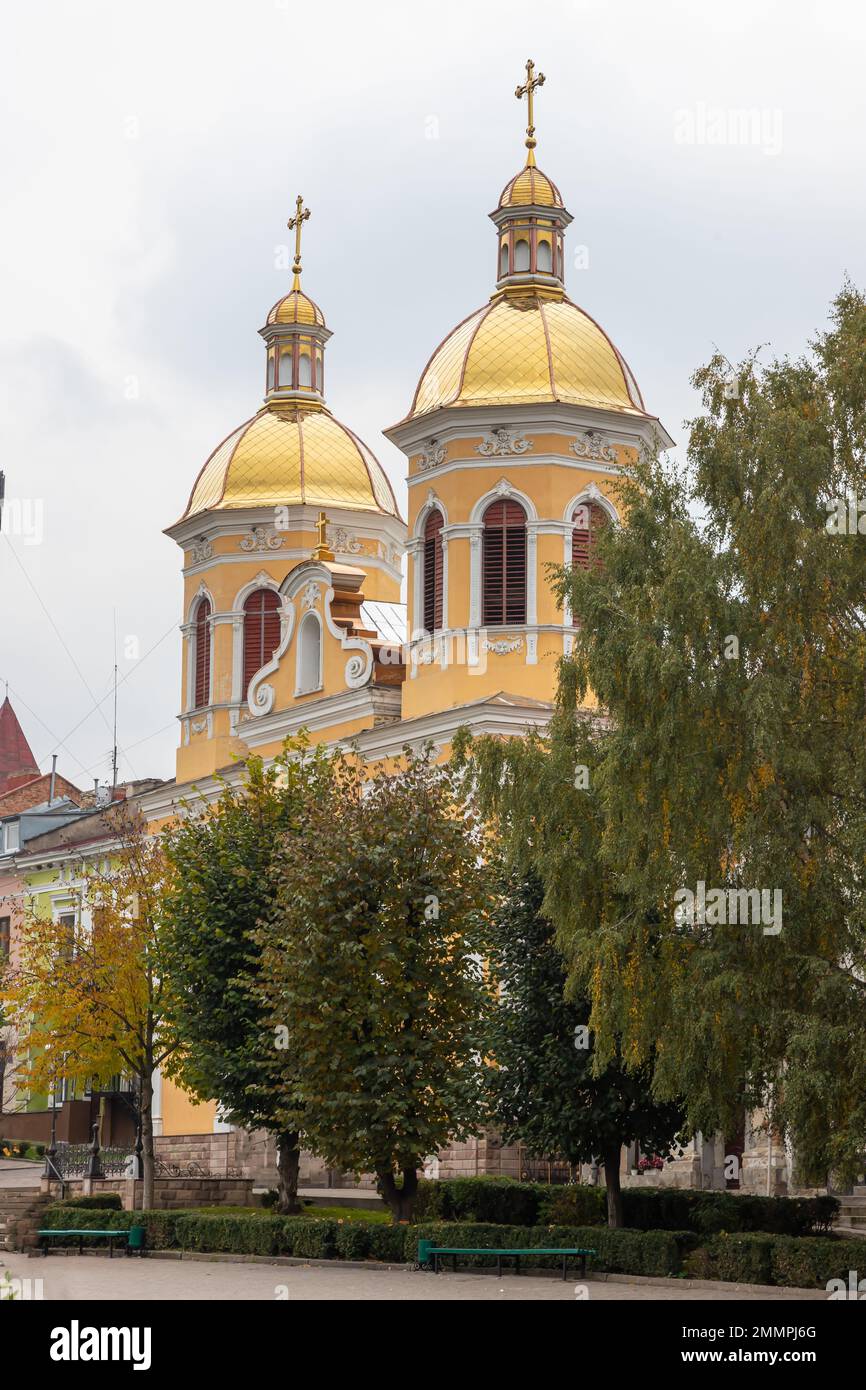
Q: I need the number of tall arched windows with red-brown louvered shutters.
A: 5